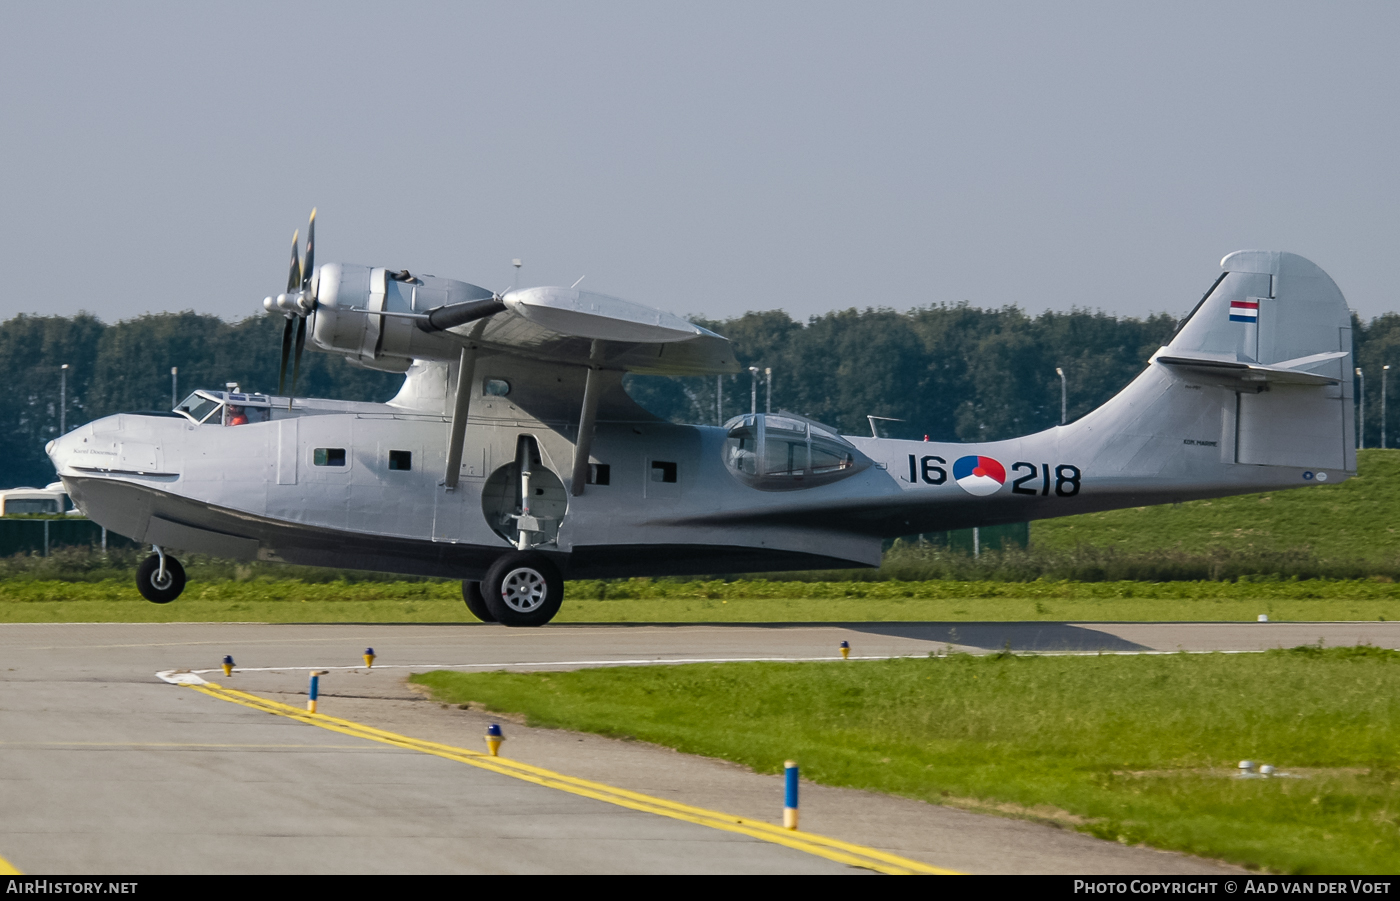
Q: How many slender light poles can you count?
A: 8